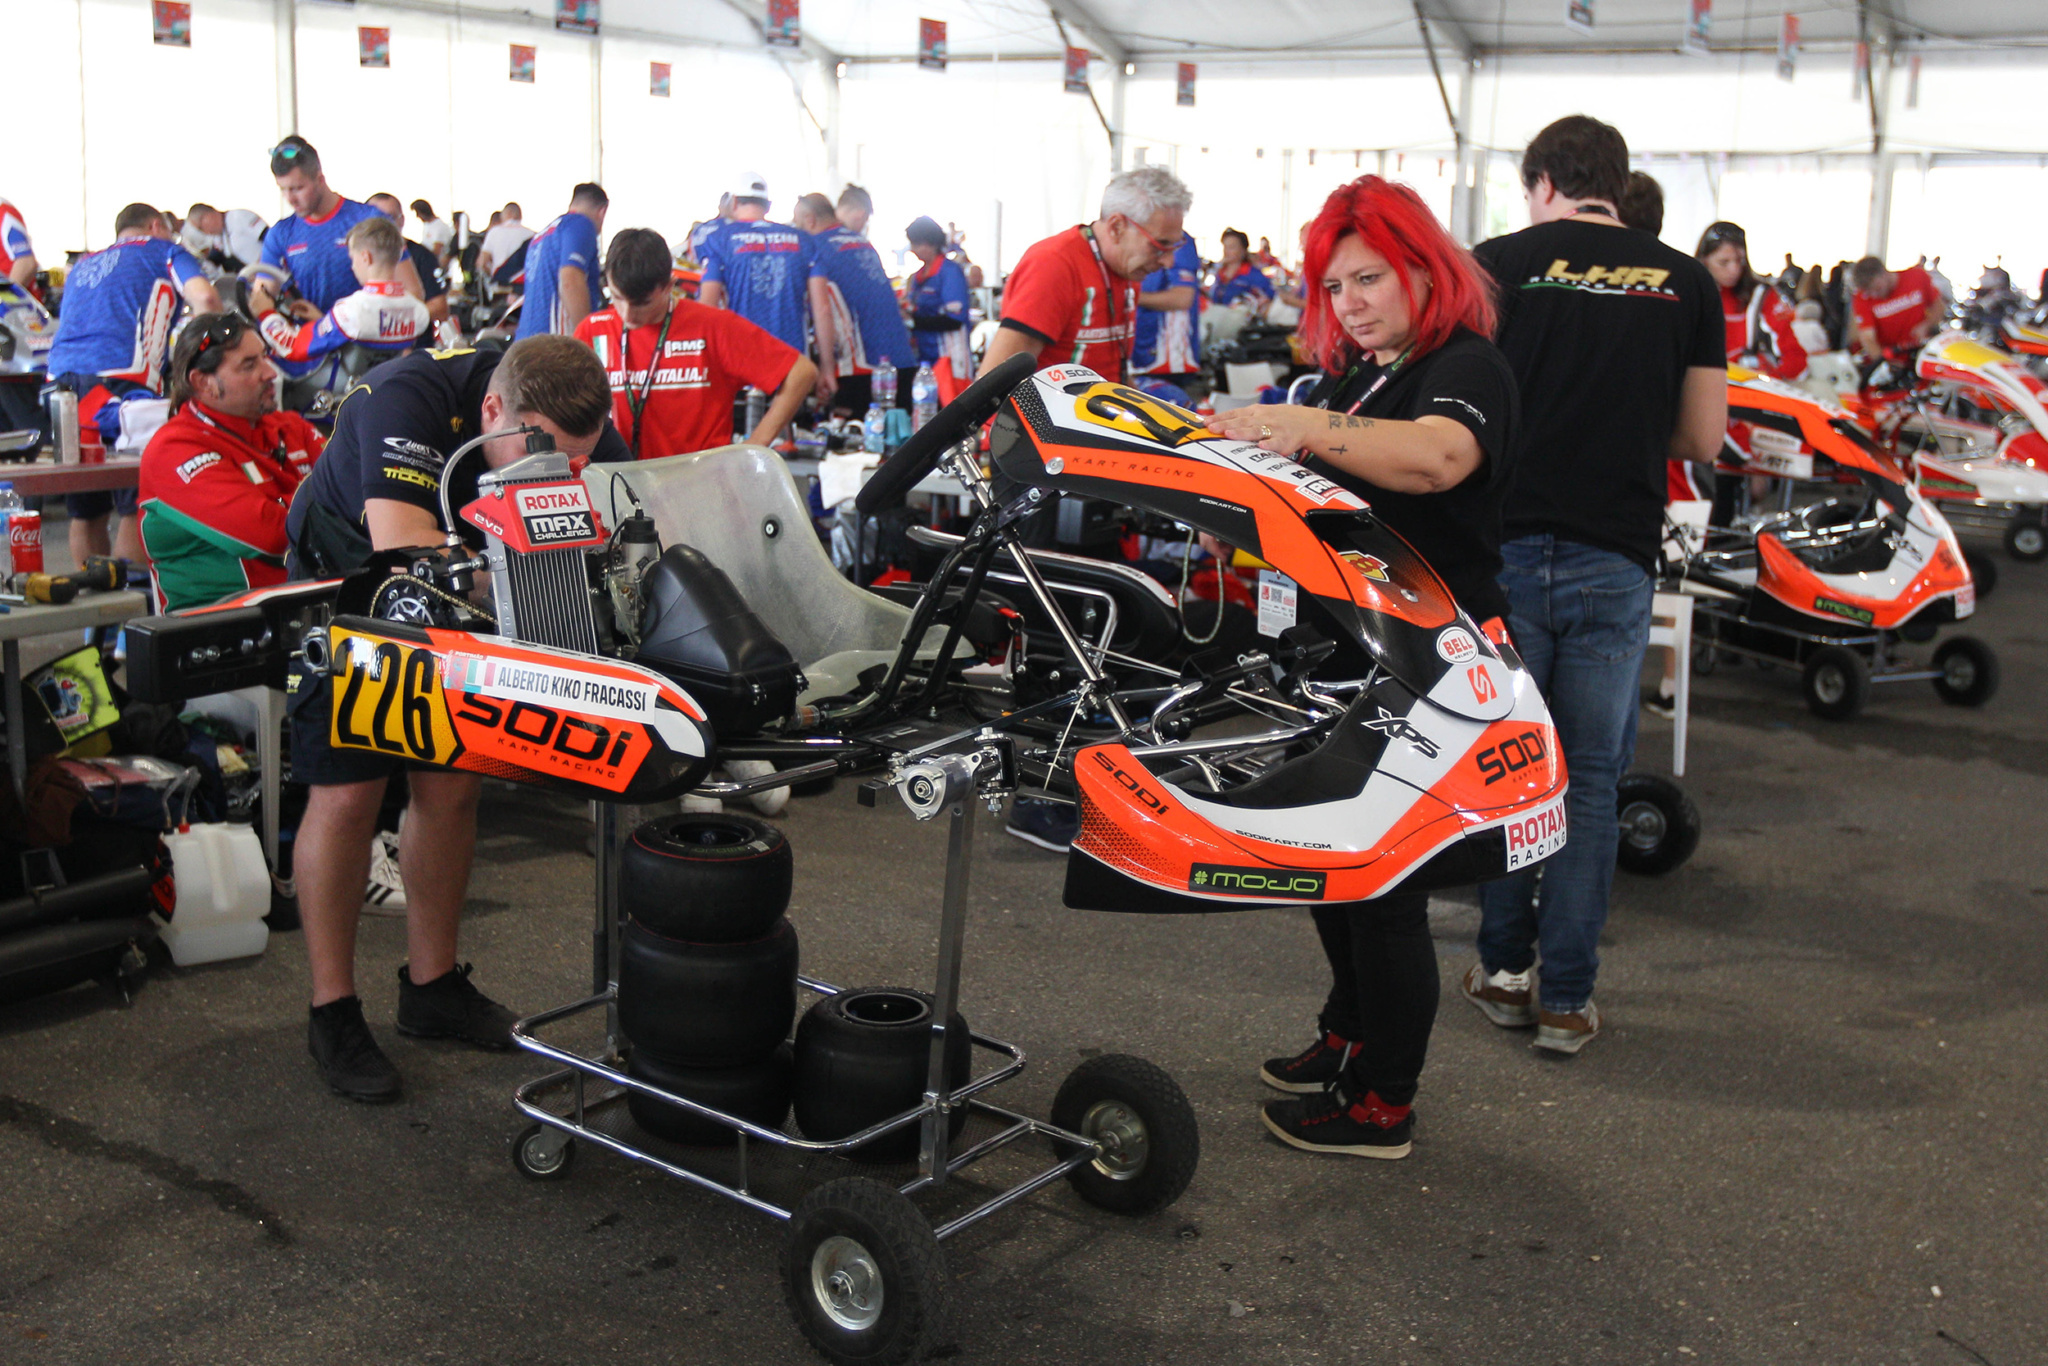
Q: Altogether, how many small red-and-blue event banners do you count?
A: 14